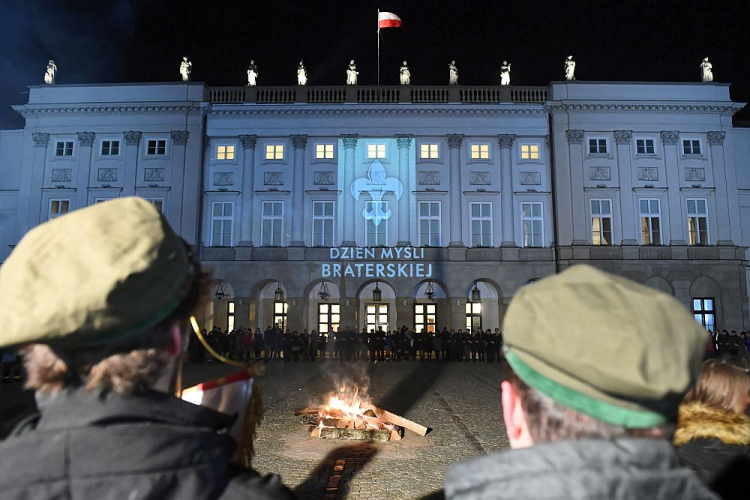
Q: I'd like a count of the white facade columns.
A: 14